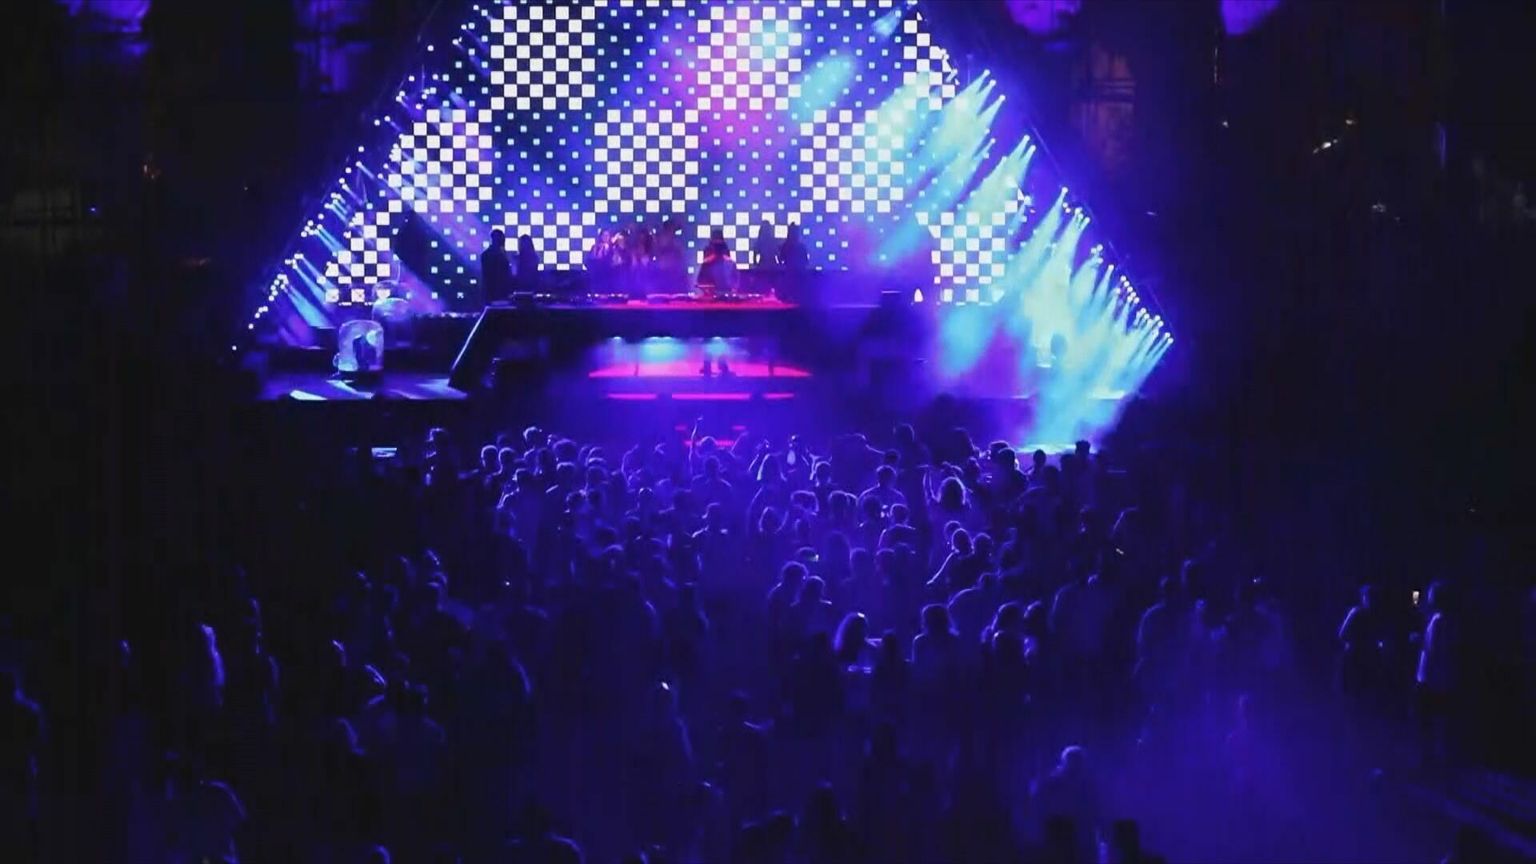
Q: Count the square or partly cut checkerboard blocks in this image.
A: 10